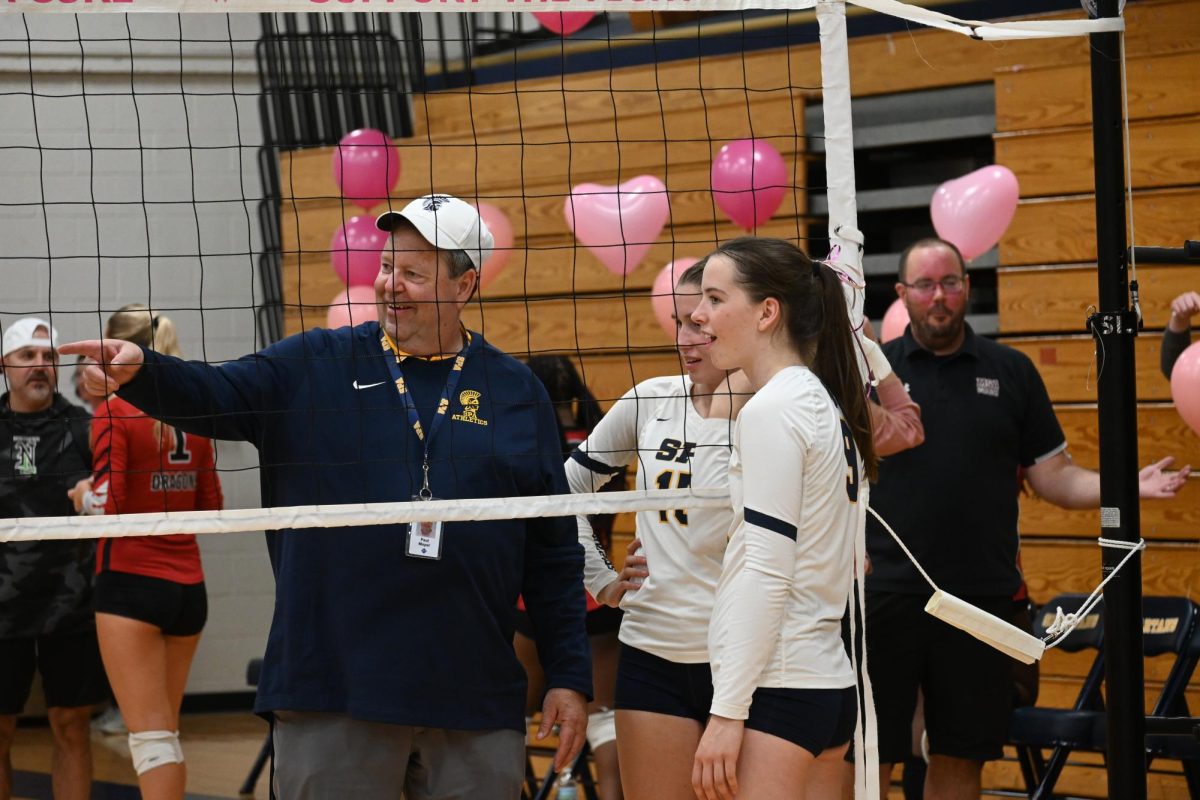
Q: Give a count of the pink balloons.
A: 11